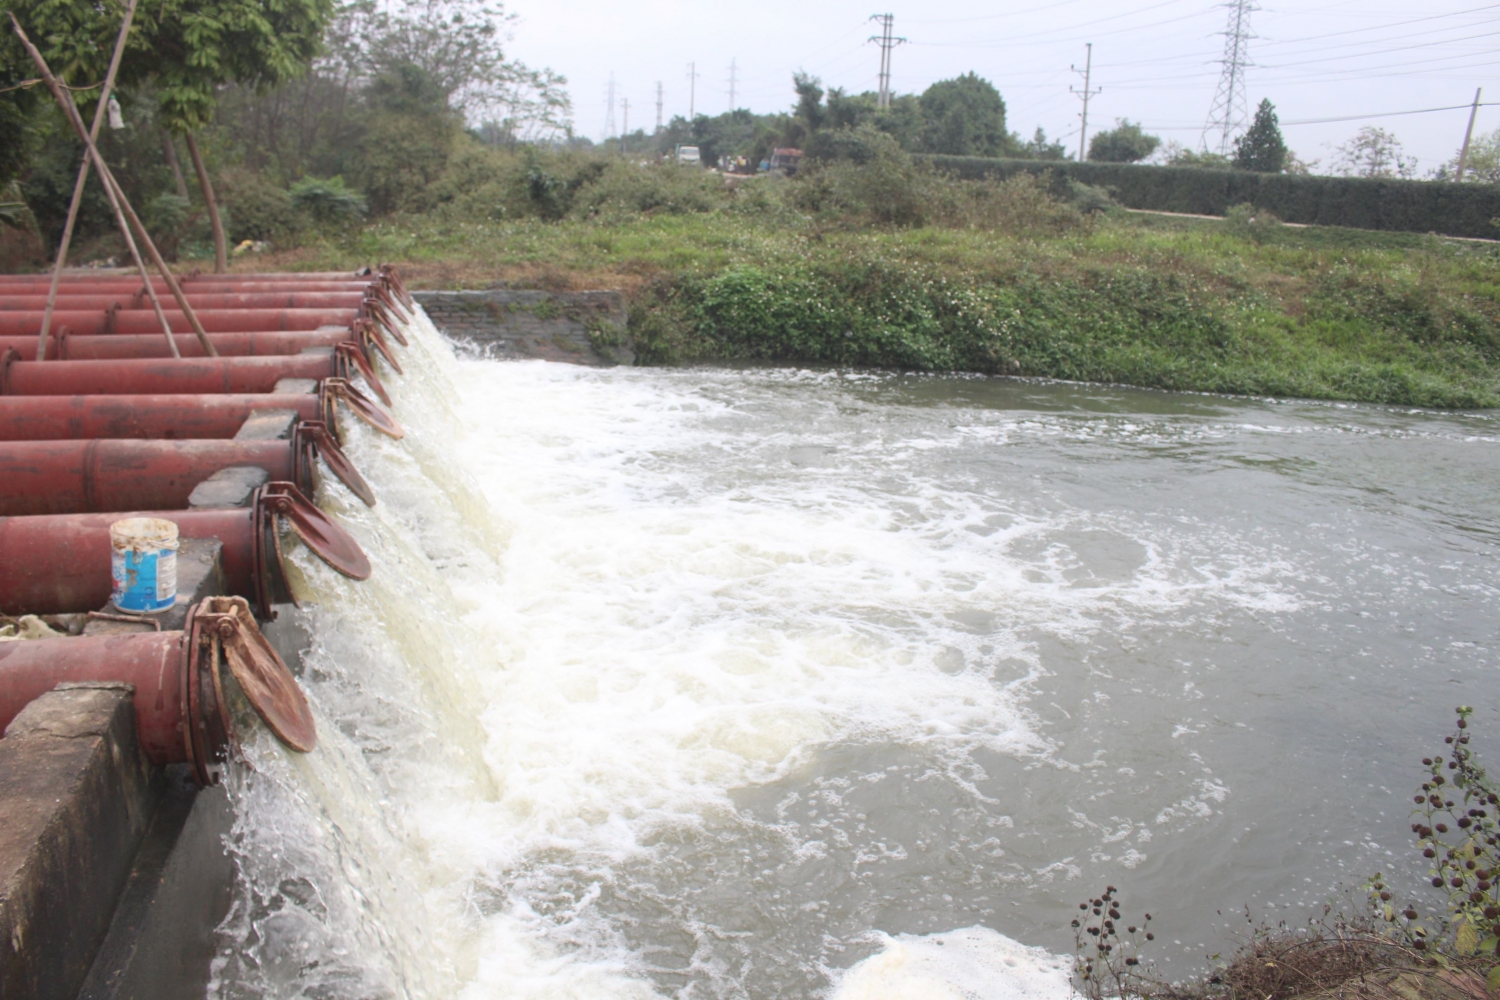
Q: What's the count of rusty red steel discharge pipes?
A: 10